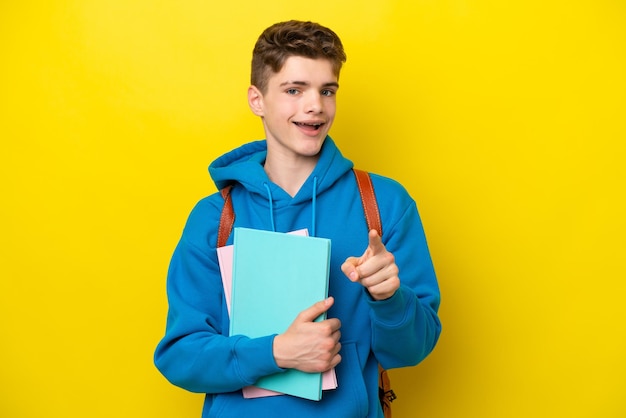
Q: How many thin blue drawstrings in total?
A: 2